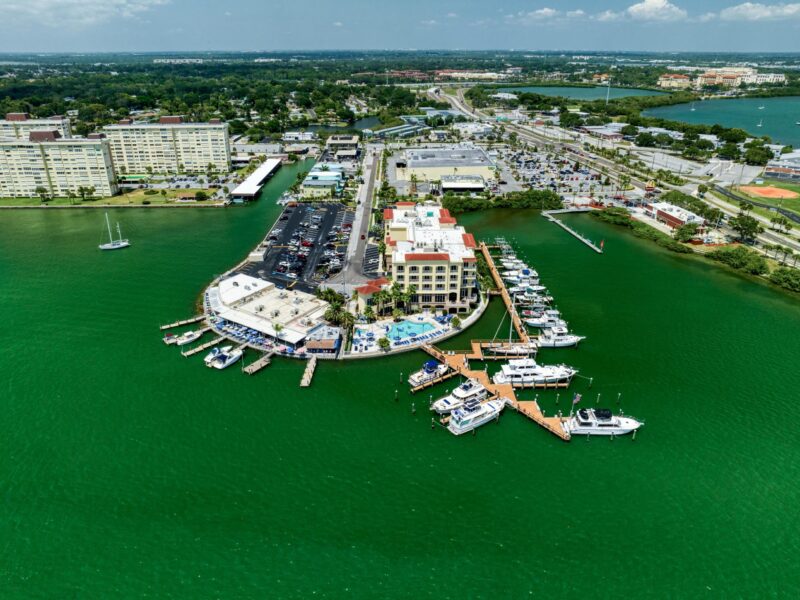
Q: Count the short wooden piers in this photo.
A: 6